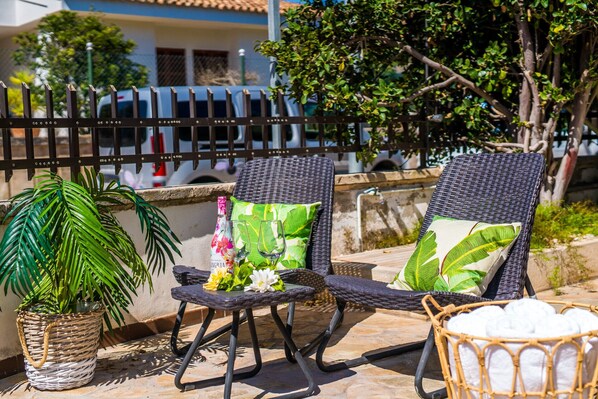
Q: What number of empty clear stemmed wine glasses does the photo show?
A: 2